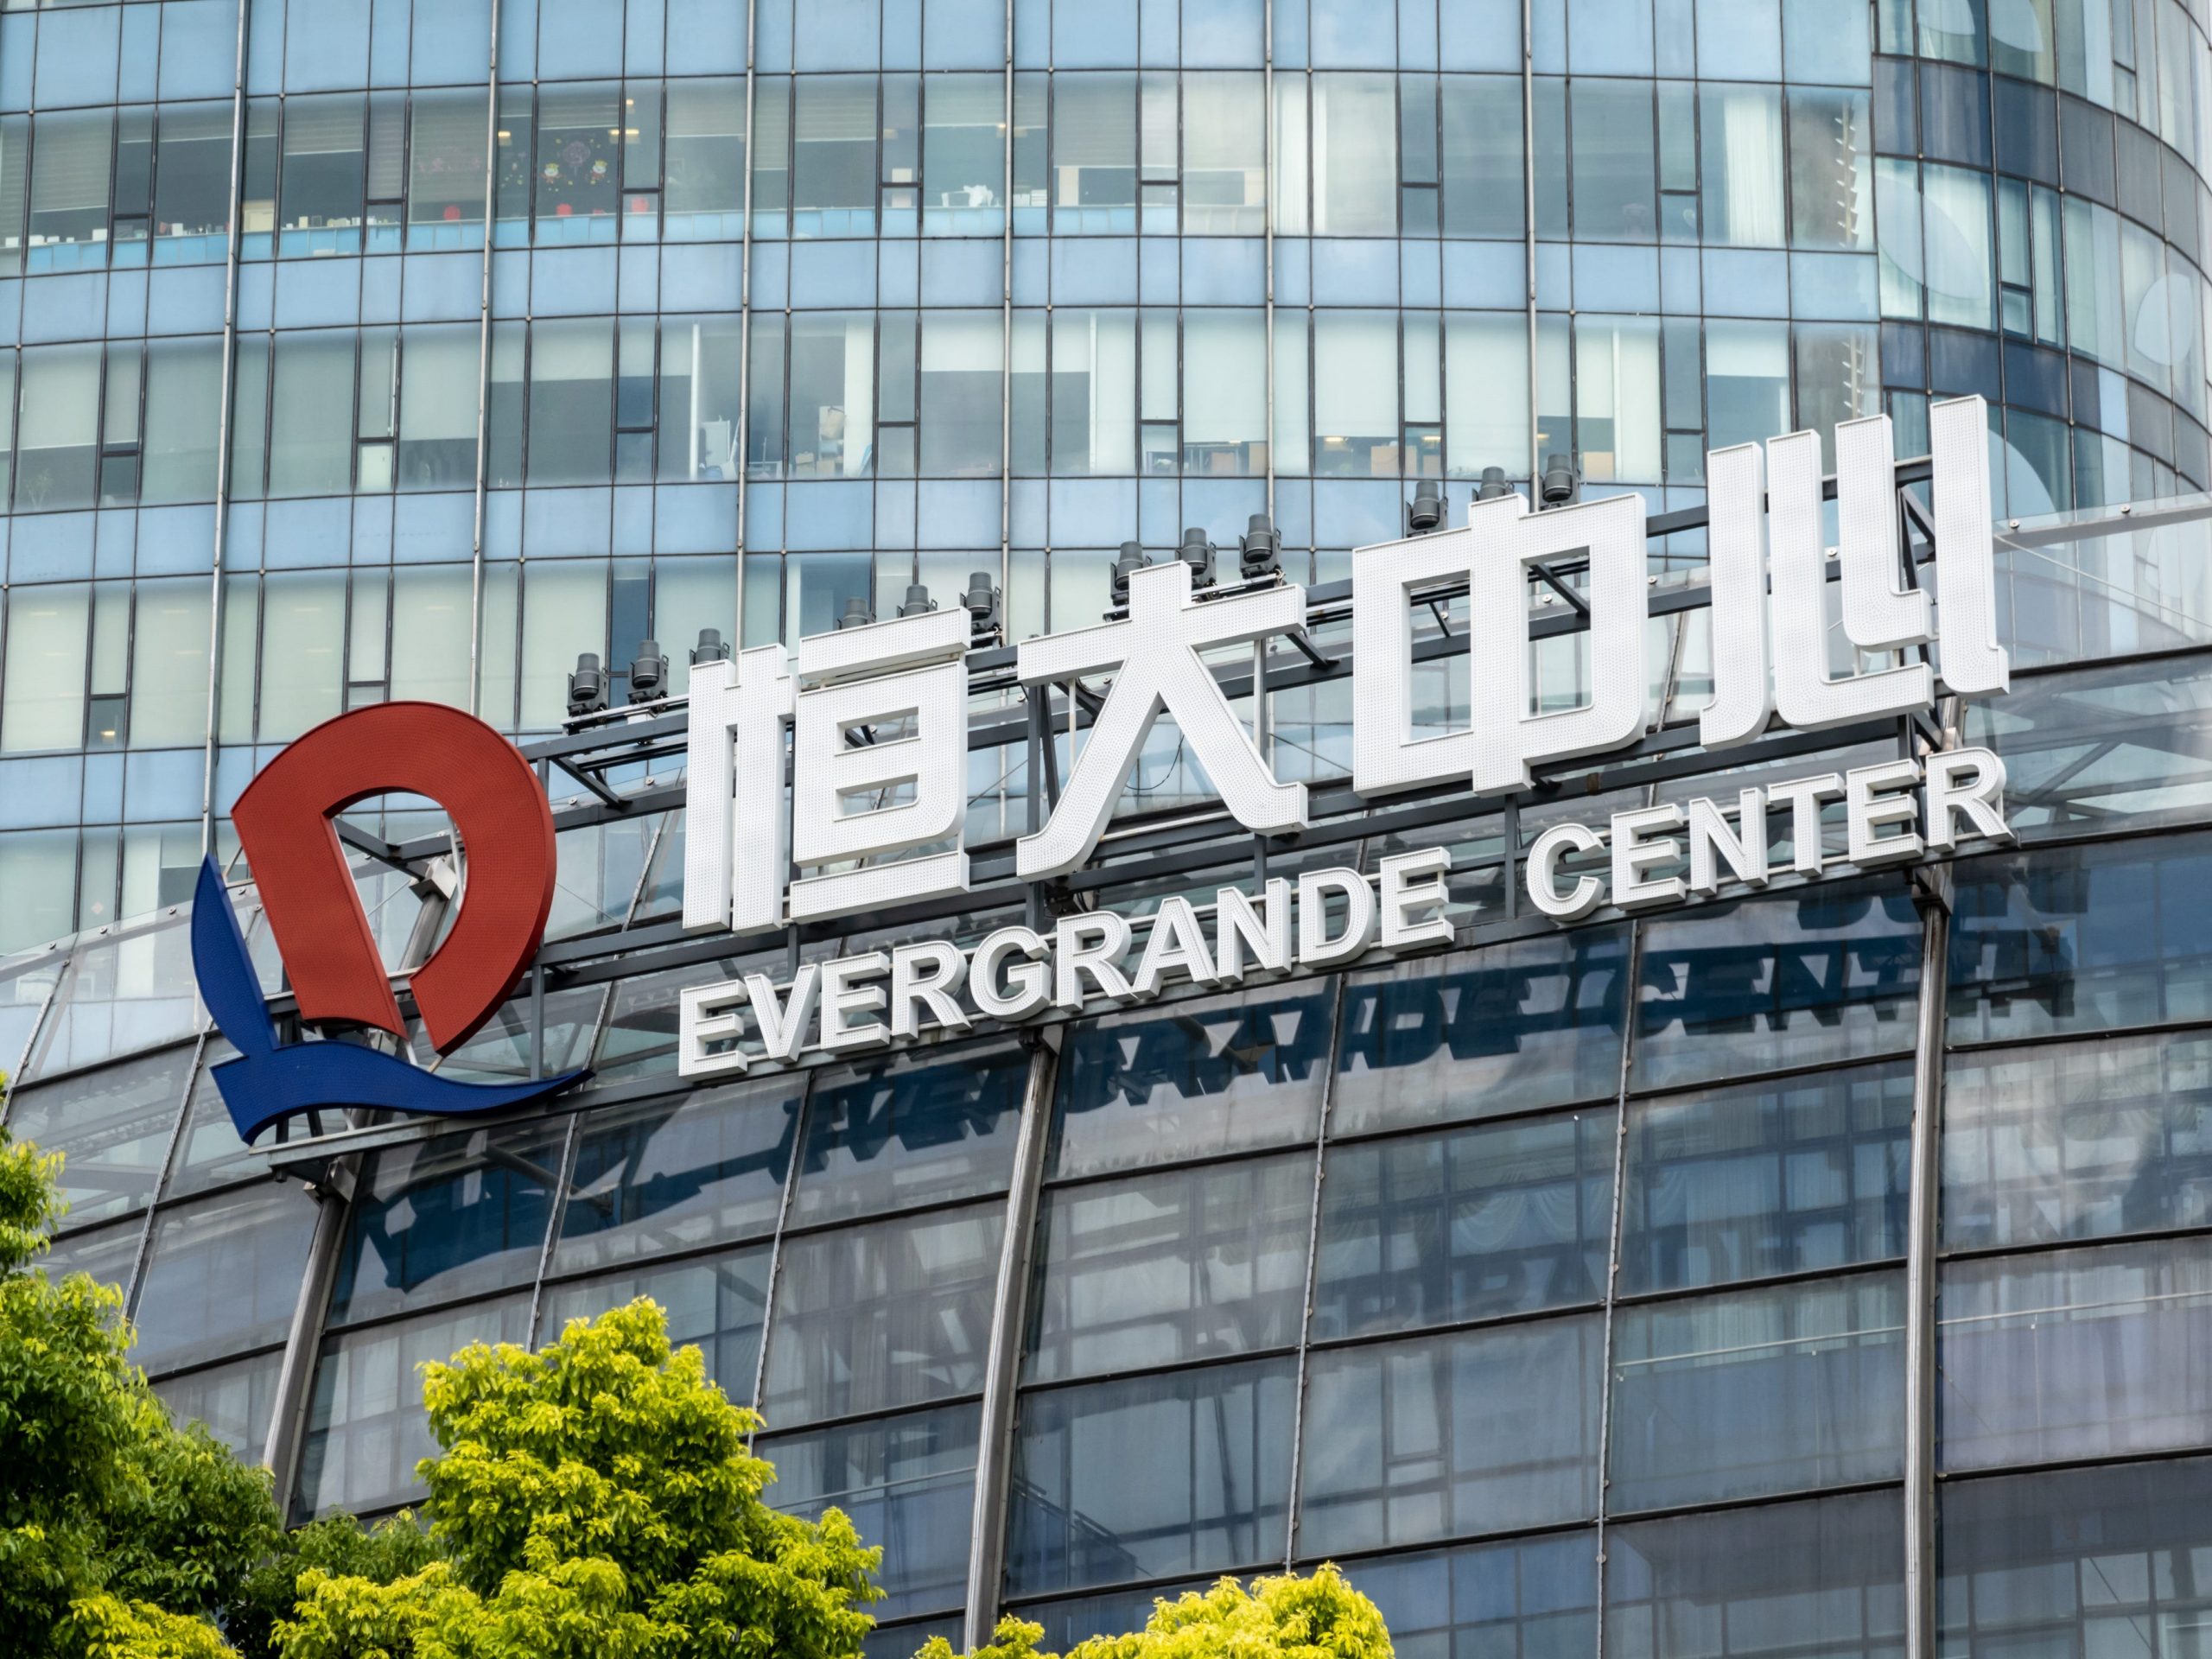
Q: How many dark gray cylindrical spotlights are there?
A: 12